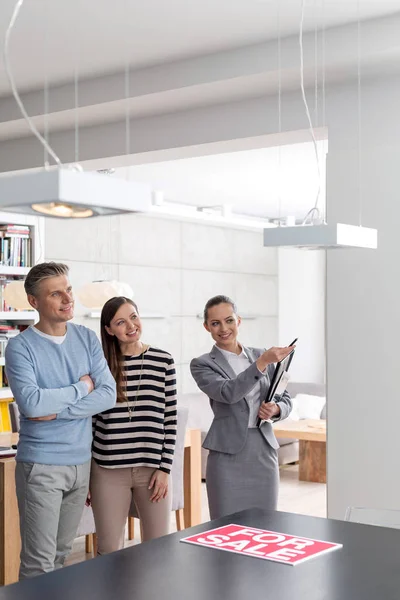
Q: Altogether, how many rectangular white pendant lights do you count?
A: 2